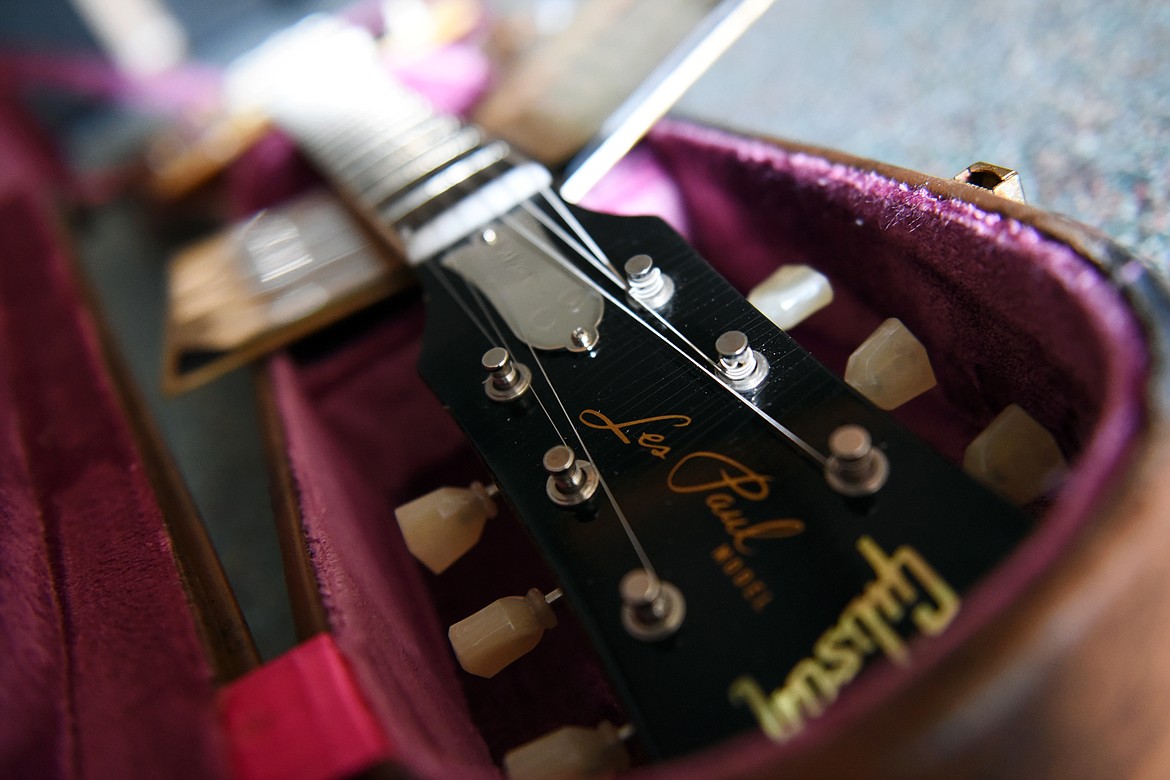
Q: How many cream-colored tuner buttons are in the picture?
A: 6